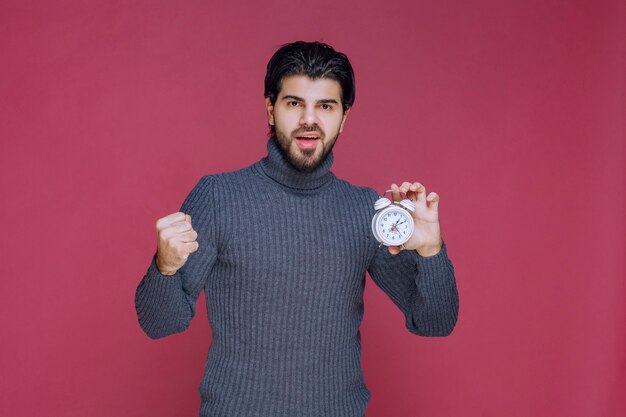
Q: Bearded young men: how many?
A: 1